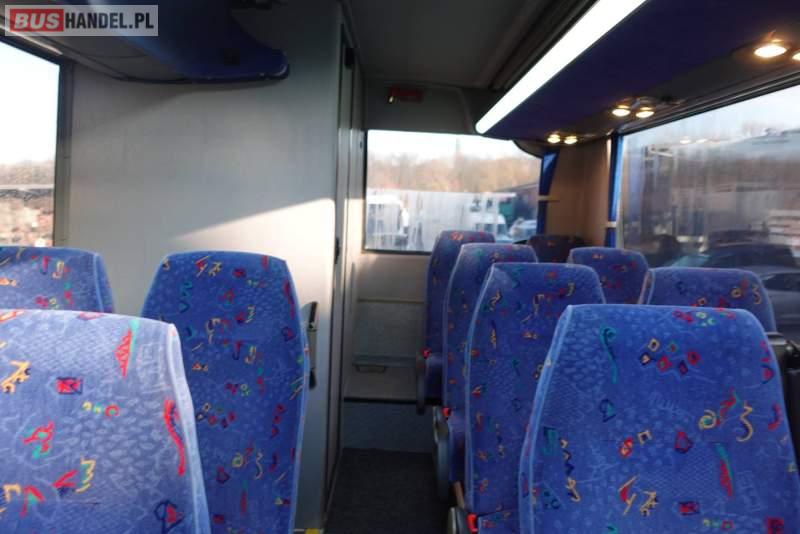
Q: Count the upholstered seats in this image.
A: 10